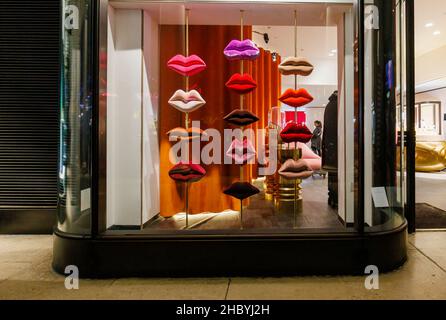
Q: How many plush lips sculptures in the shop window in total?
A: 13